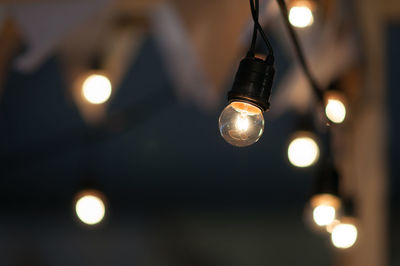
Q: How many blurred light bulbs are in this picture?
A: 7